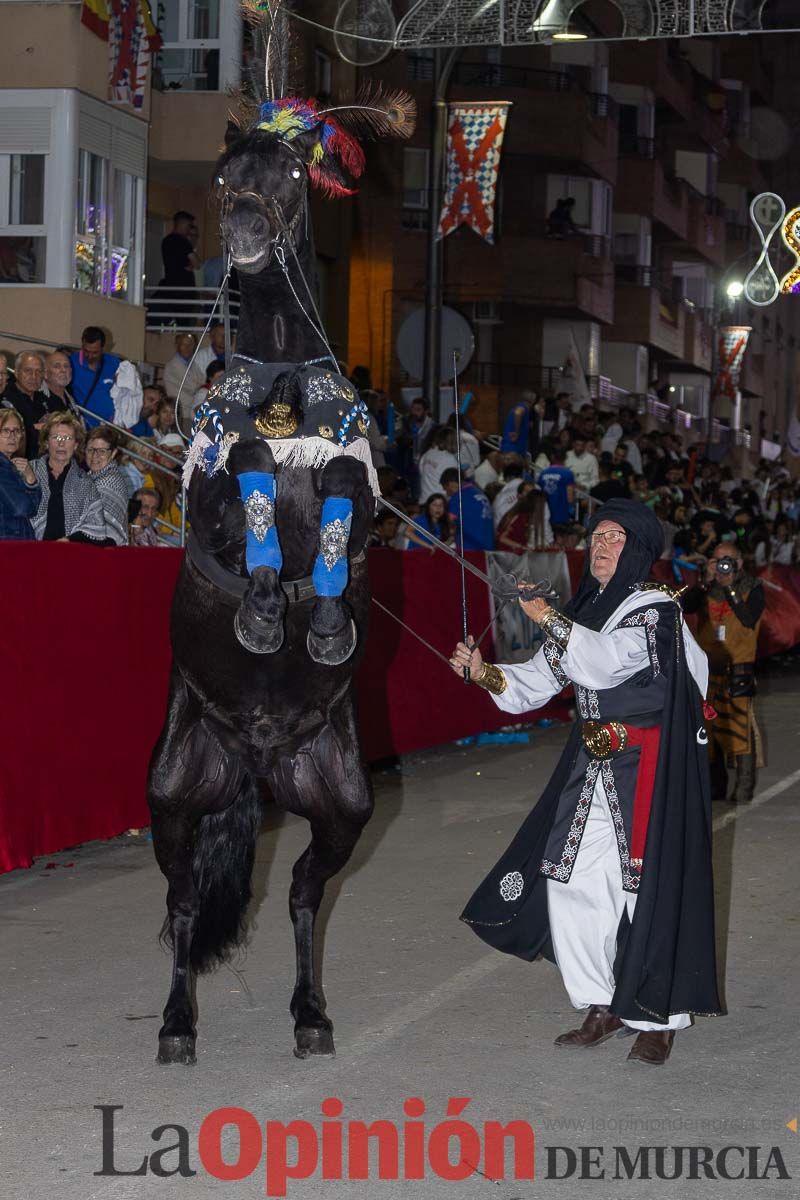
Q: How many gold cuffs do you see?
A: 2